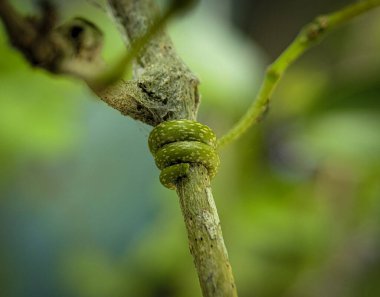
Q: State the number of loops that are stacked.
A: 3